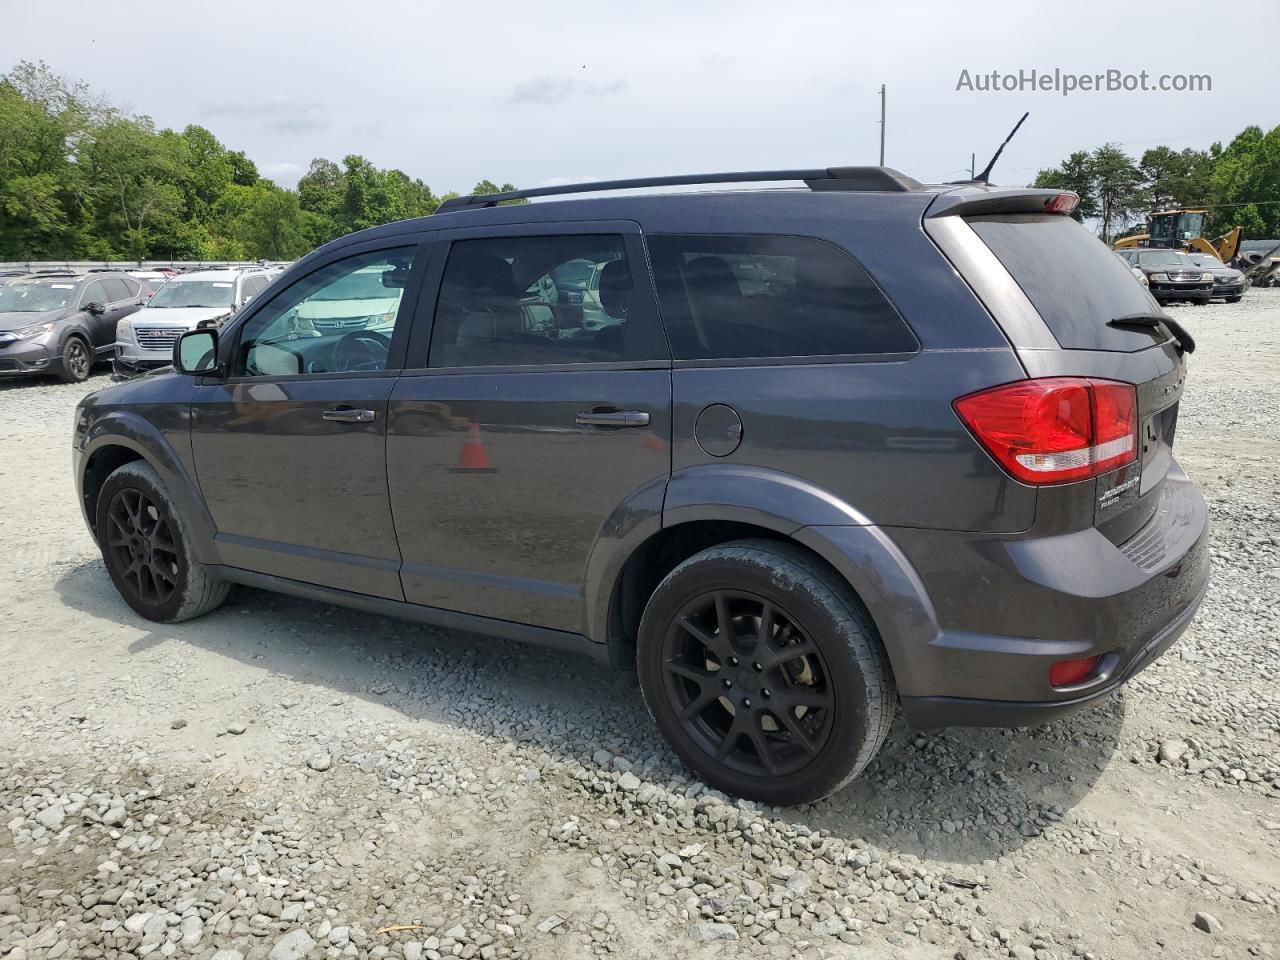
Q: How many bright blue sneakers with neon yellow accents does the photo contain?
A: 0